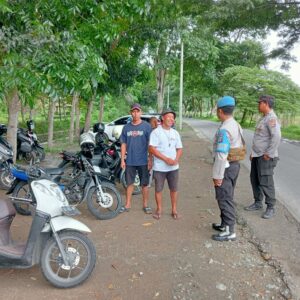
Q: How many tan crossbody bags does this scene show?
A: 1